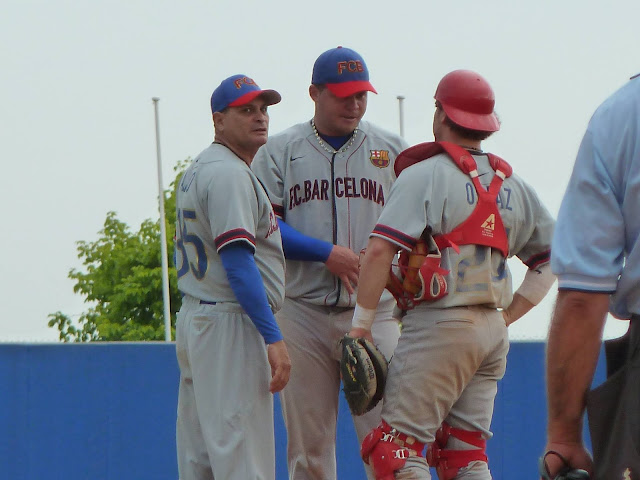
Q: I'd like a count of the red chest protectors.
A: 1